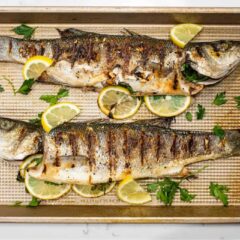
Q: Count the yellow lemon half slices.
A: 4